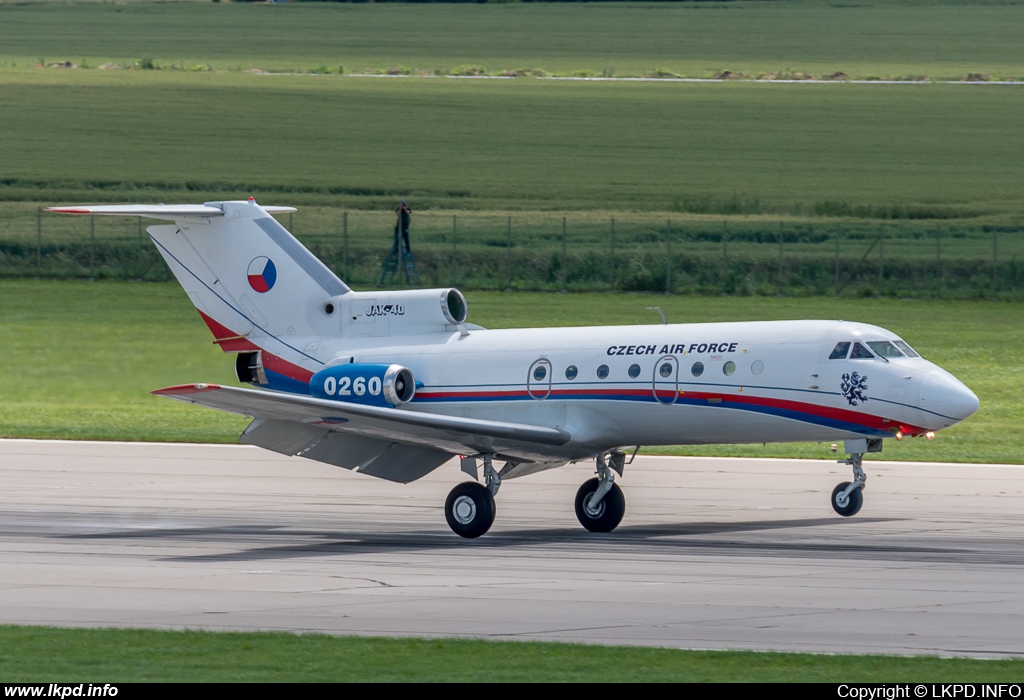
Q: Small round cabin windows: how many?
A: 8